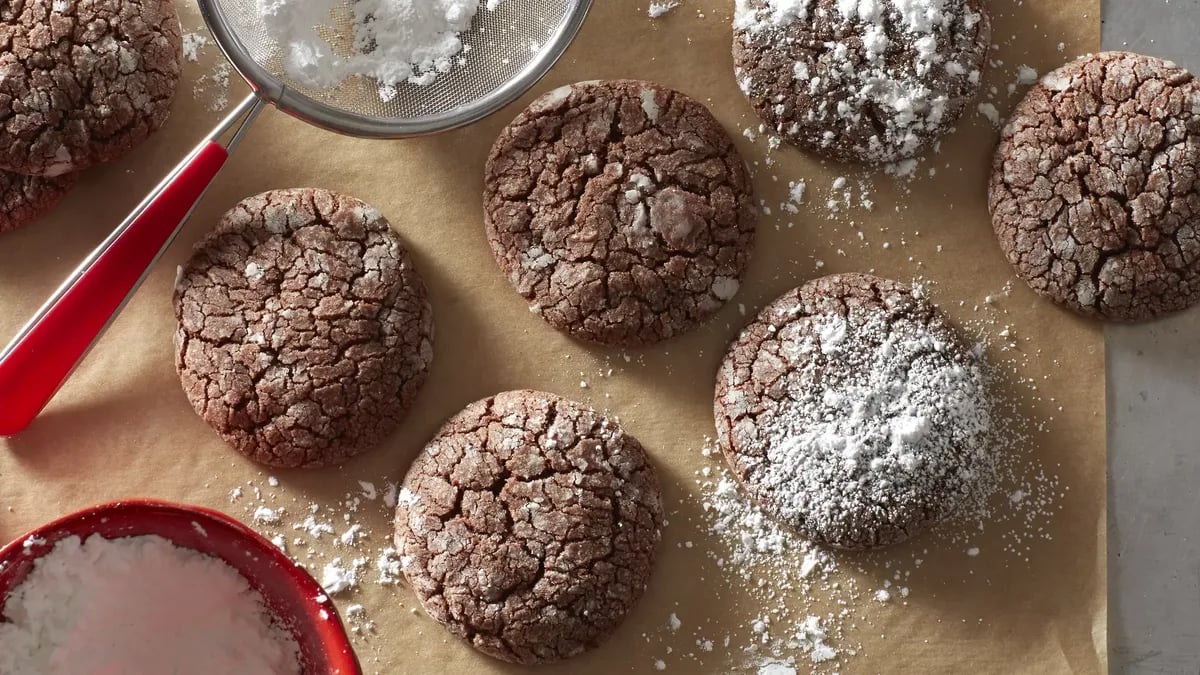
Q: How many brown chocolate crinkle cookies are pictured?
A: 8